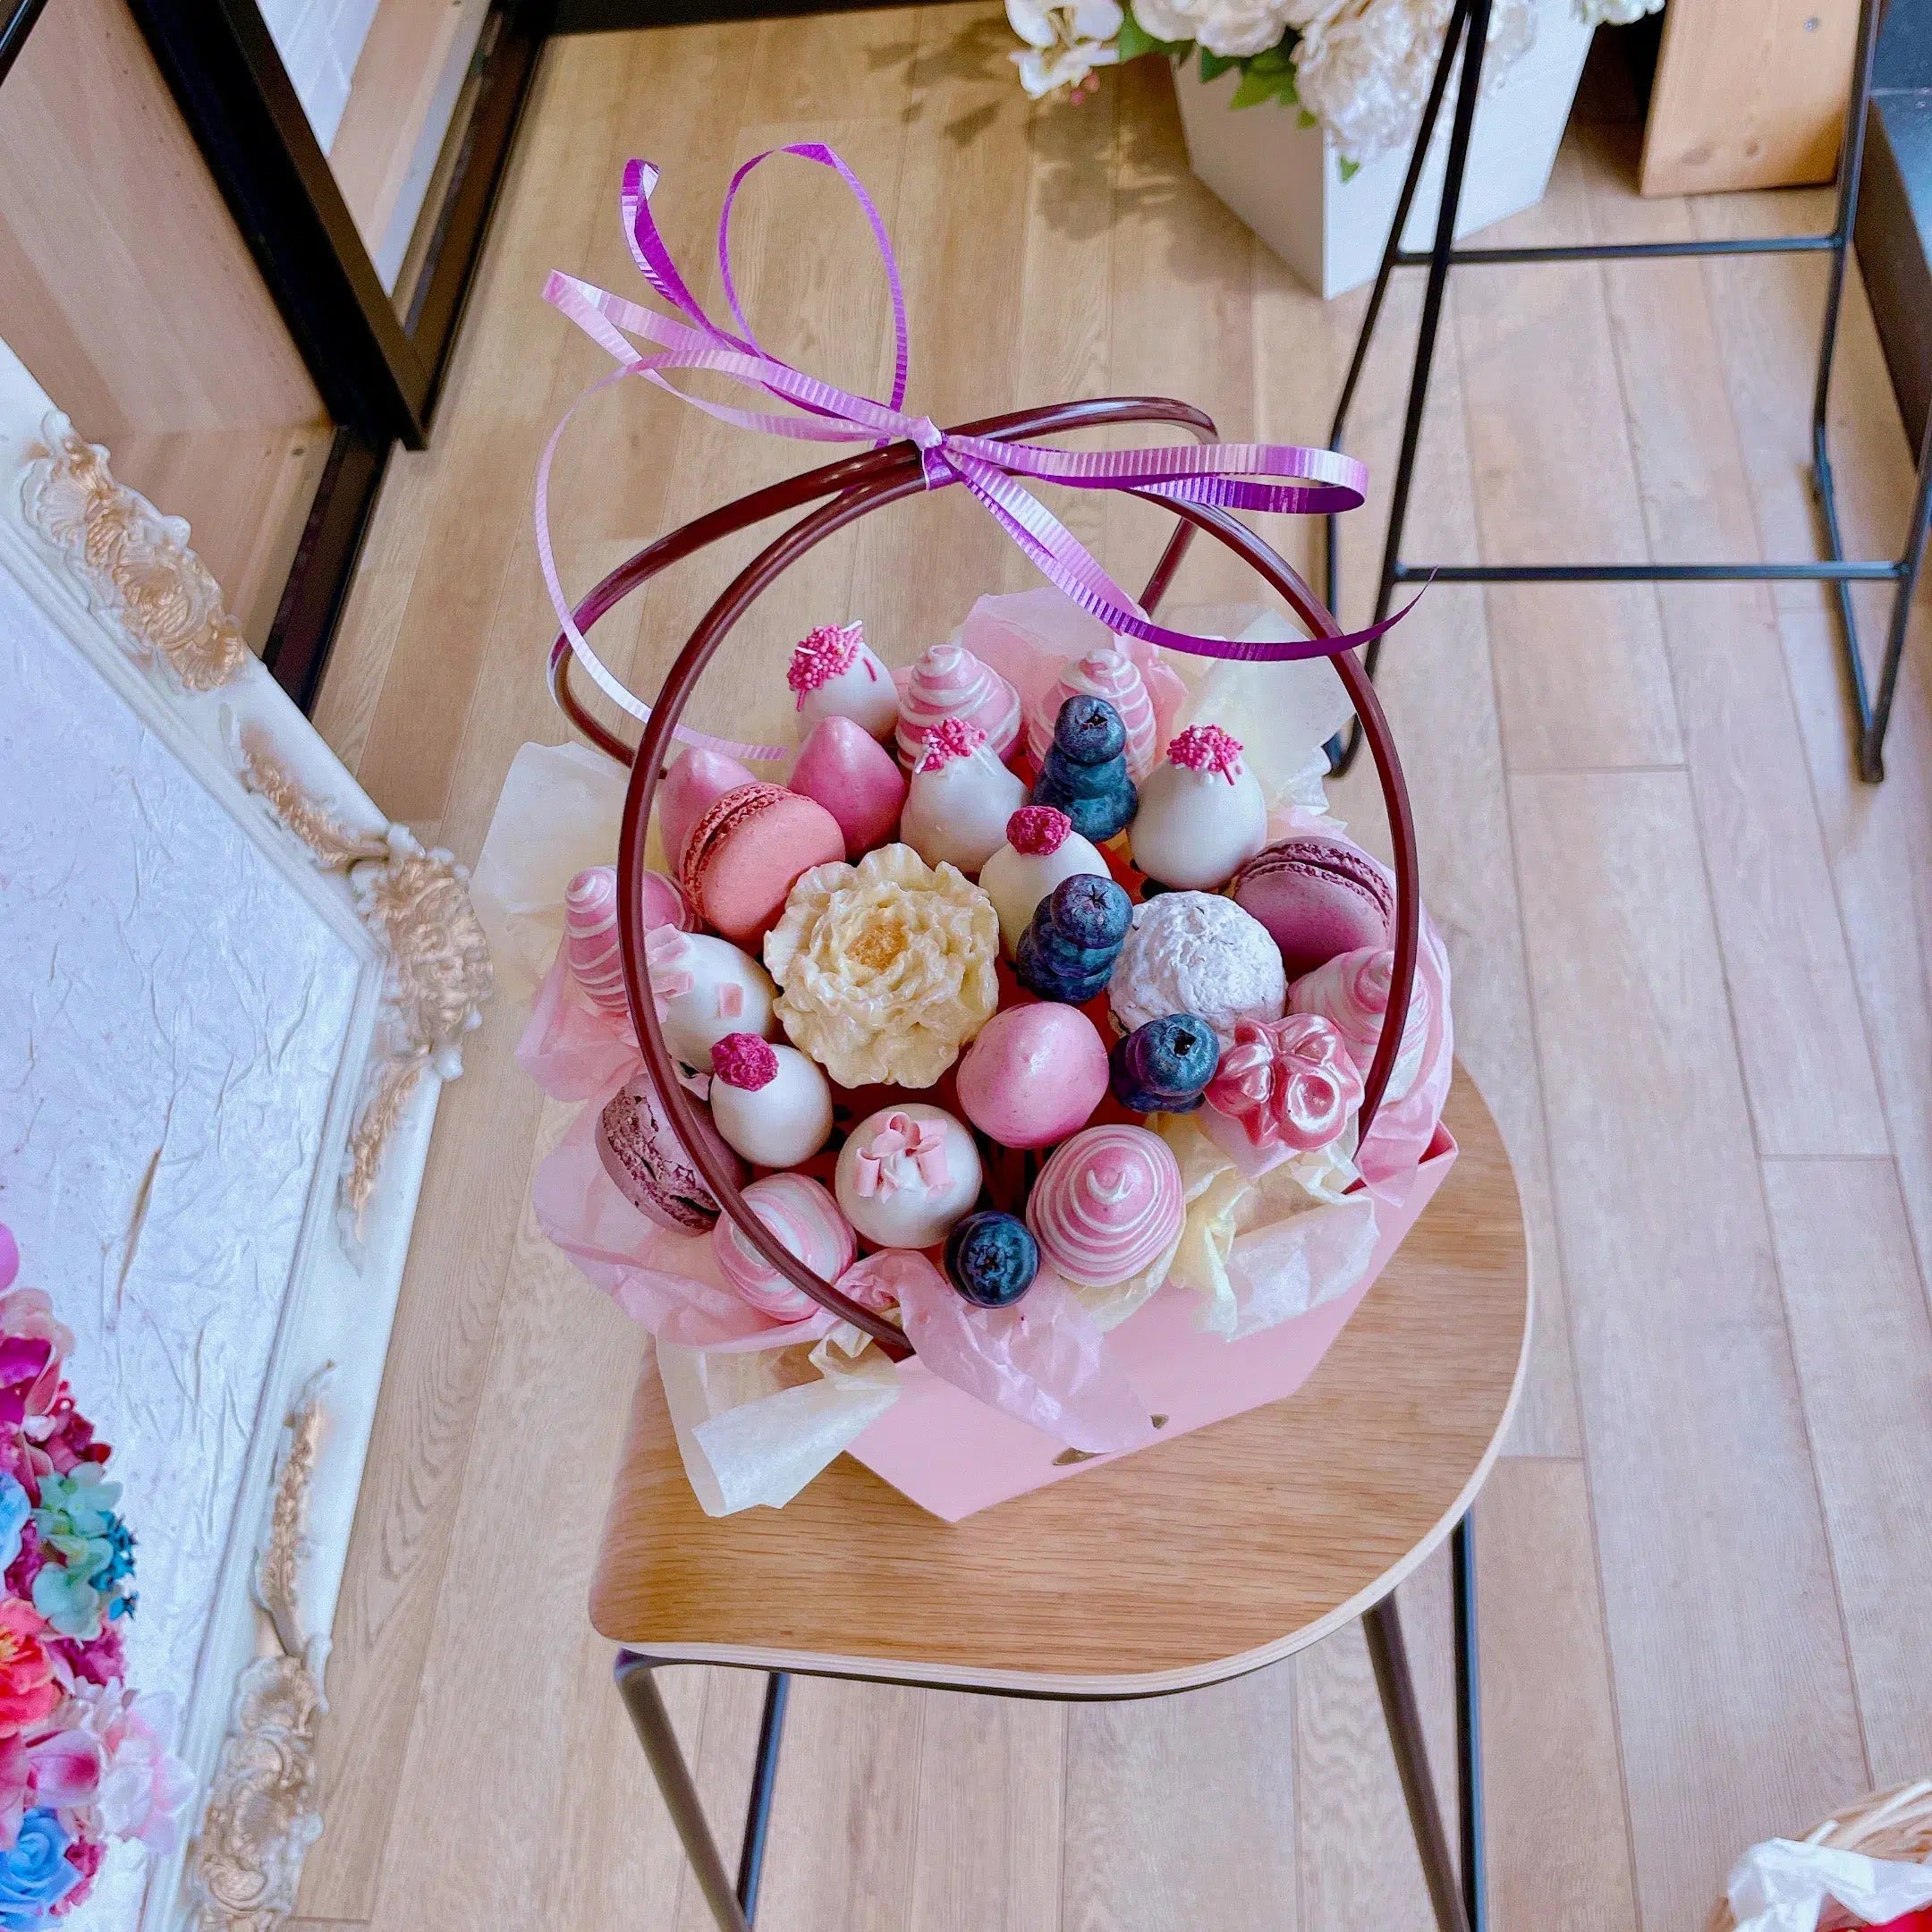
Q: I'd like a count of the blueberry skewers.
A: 4